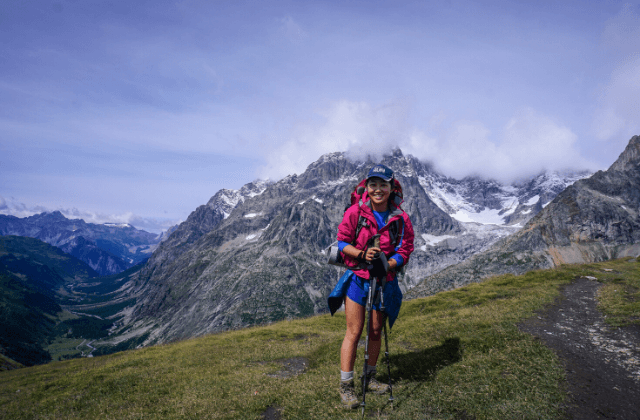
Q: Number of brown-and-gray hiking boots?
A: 2